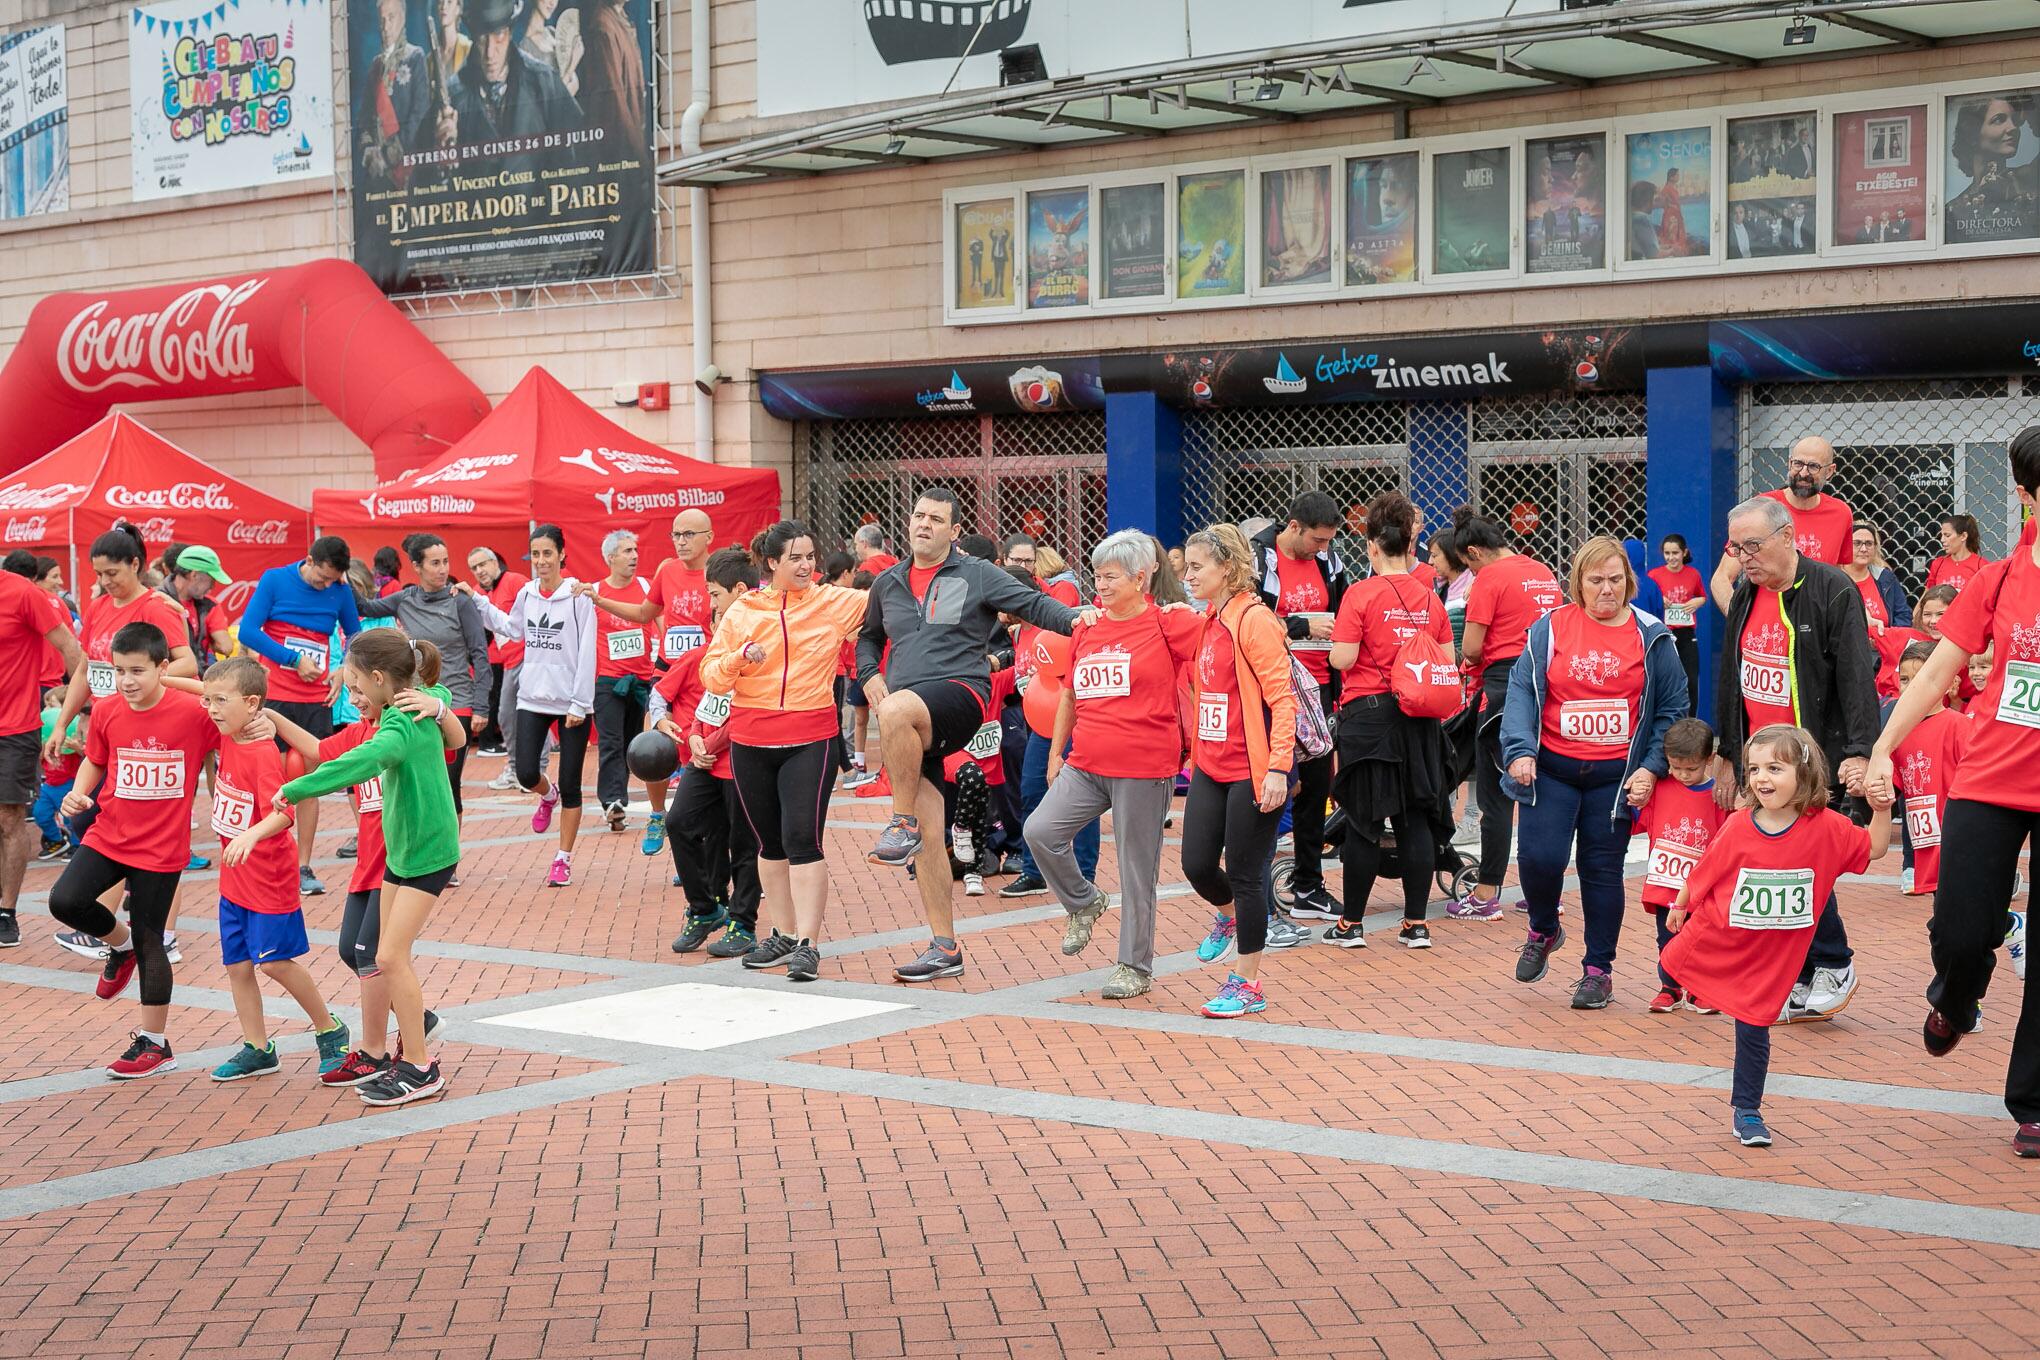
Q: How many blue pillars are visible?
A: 2